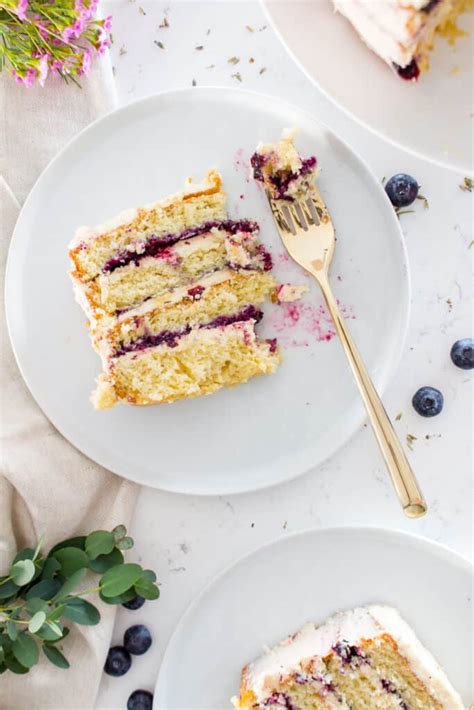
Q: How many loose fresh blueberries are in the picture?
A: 7